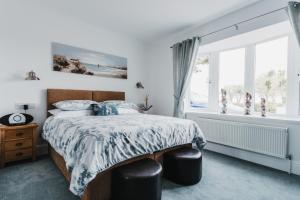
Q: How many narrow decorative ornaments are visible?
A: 3